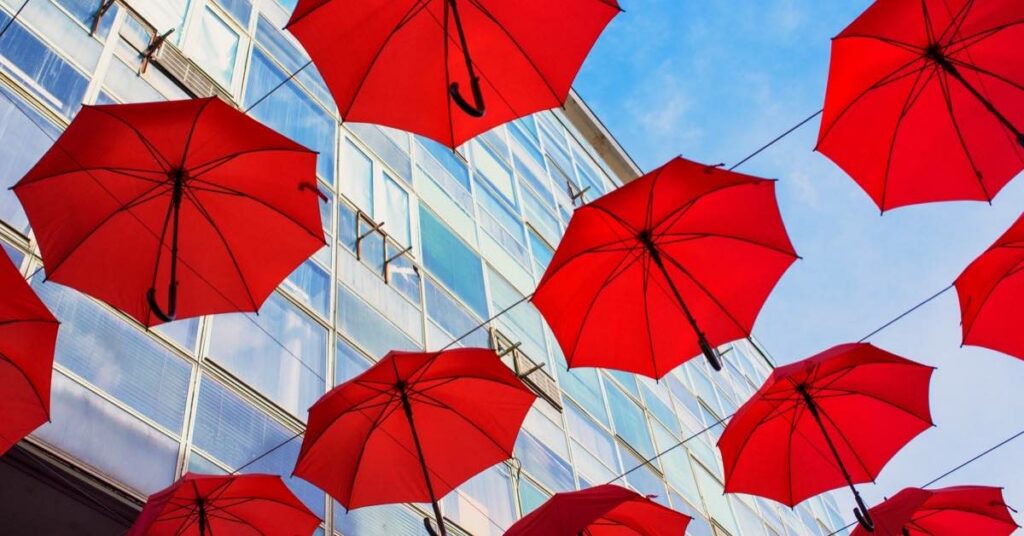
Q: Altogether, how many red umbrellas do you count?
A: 11